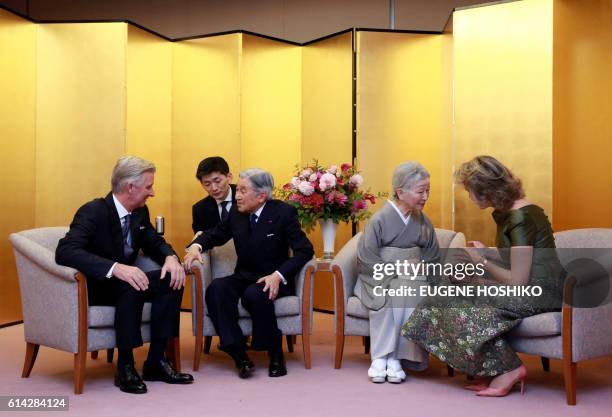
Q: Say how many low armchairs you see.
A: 4